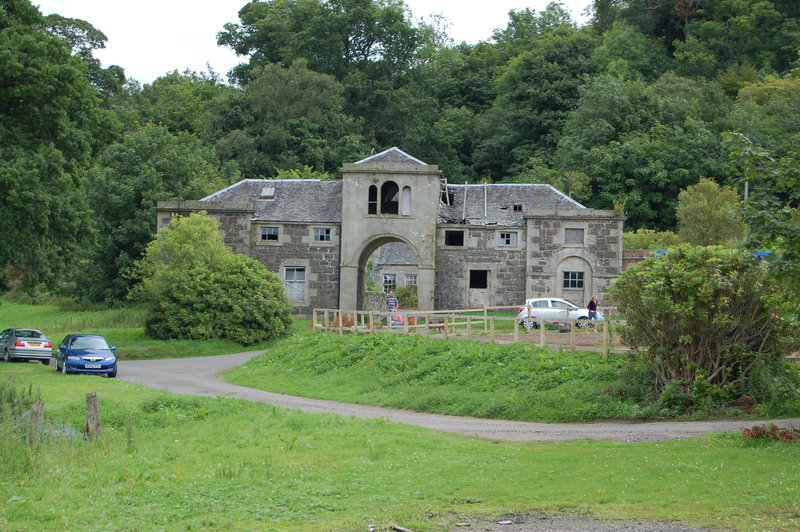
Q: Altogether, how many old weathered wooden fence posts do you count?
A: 2